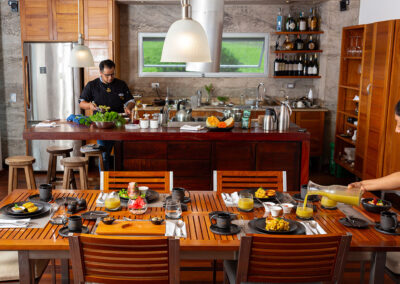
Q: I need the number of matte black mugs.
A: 6